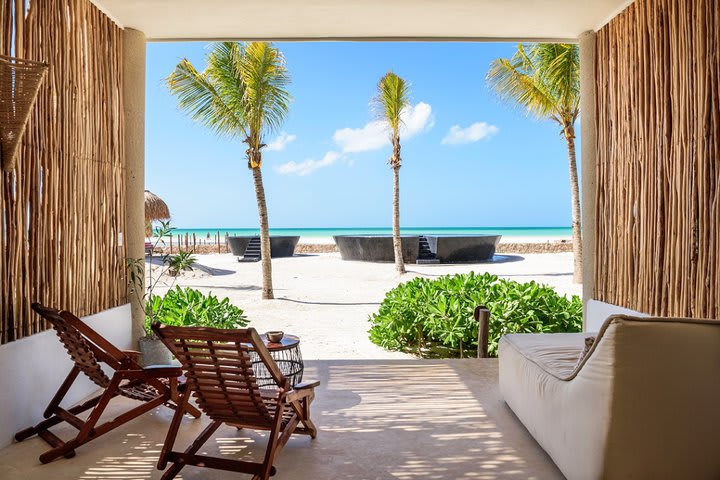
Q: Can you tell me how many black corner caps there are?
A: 0